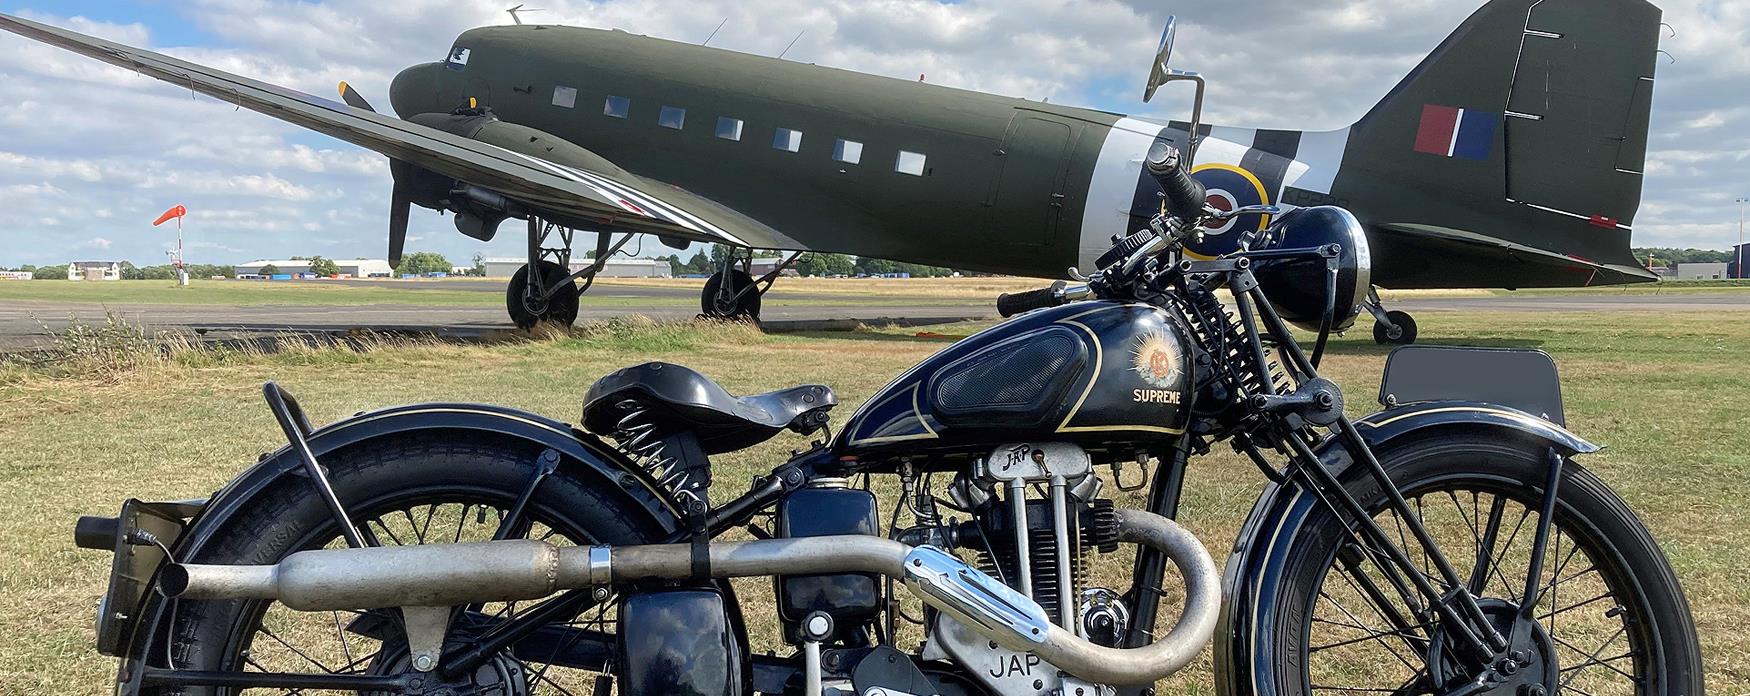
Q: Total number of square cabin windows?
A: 7